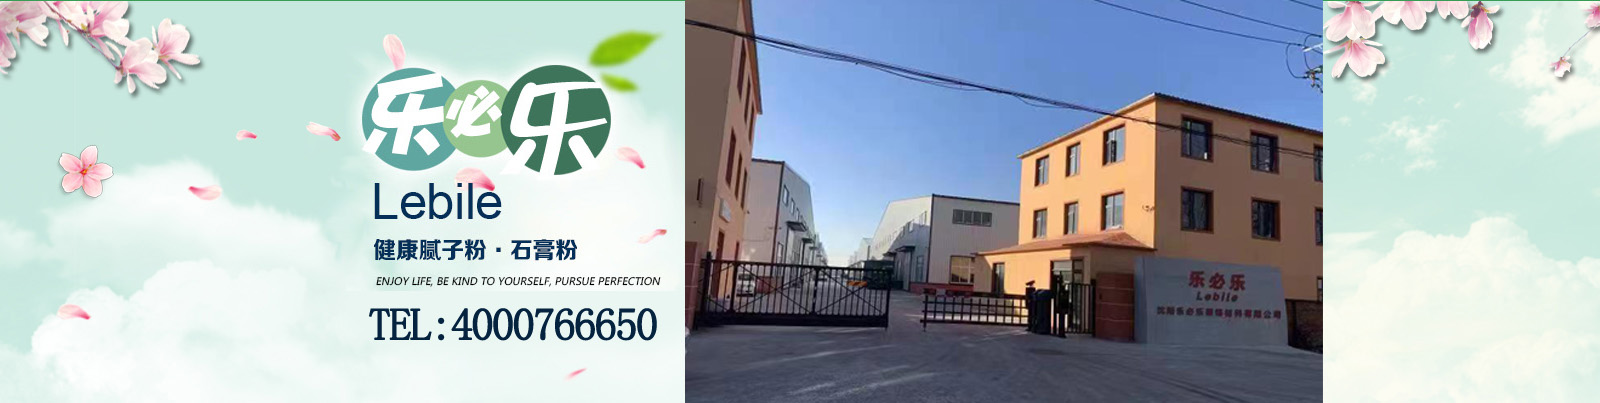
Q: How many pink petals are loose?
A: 9